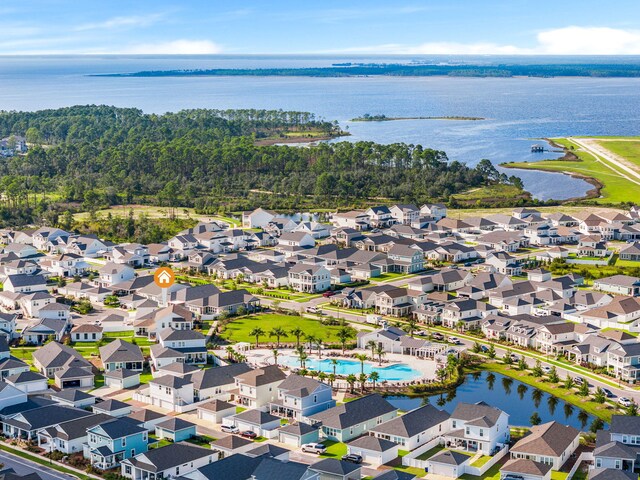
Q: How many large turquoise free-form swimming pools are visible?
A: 1